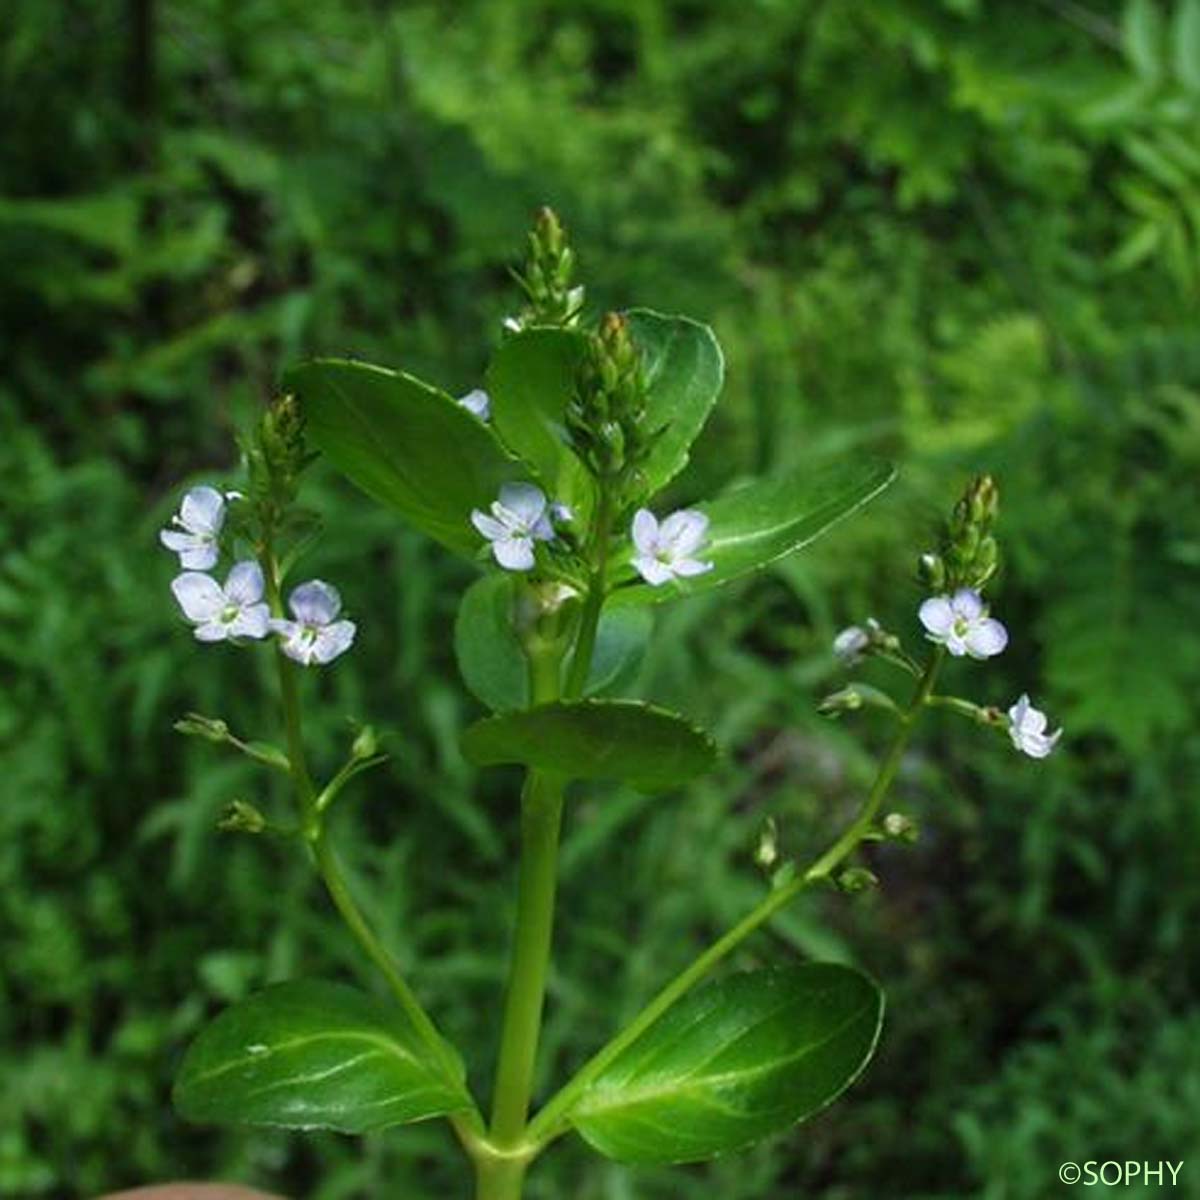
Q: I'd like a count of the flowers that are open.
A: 7